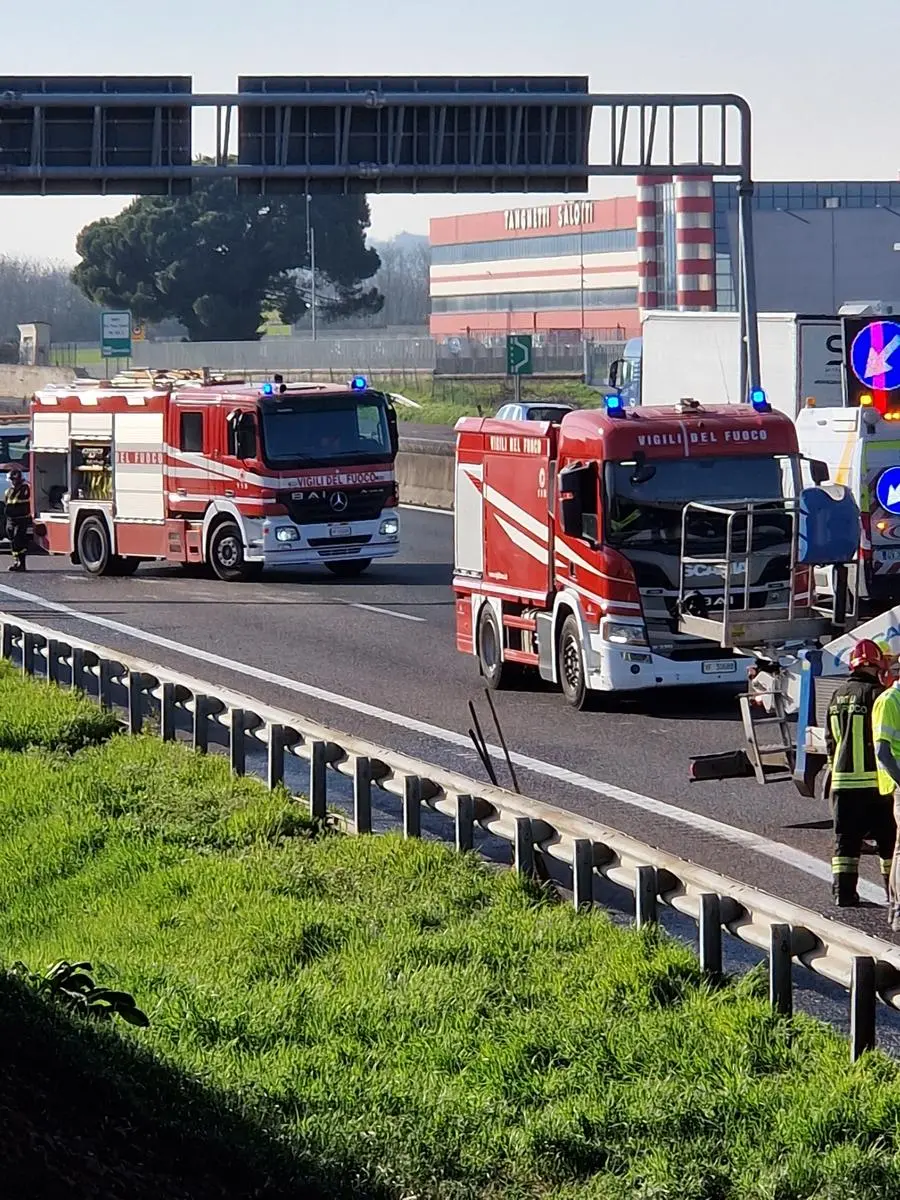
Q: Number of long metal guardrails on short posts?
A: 1